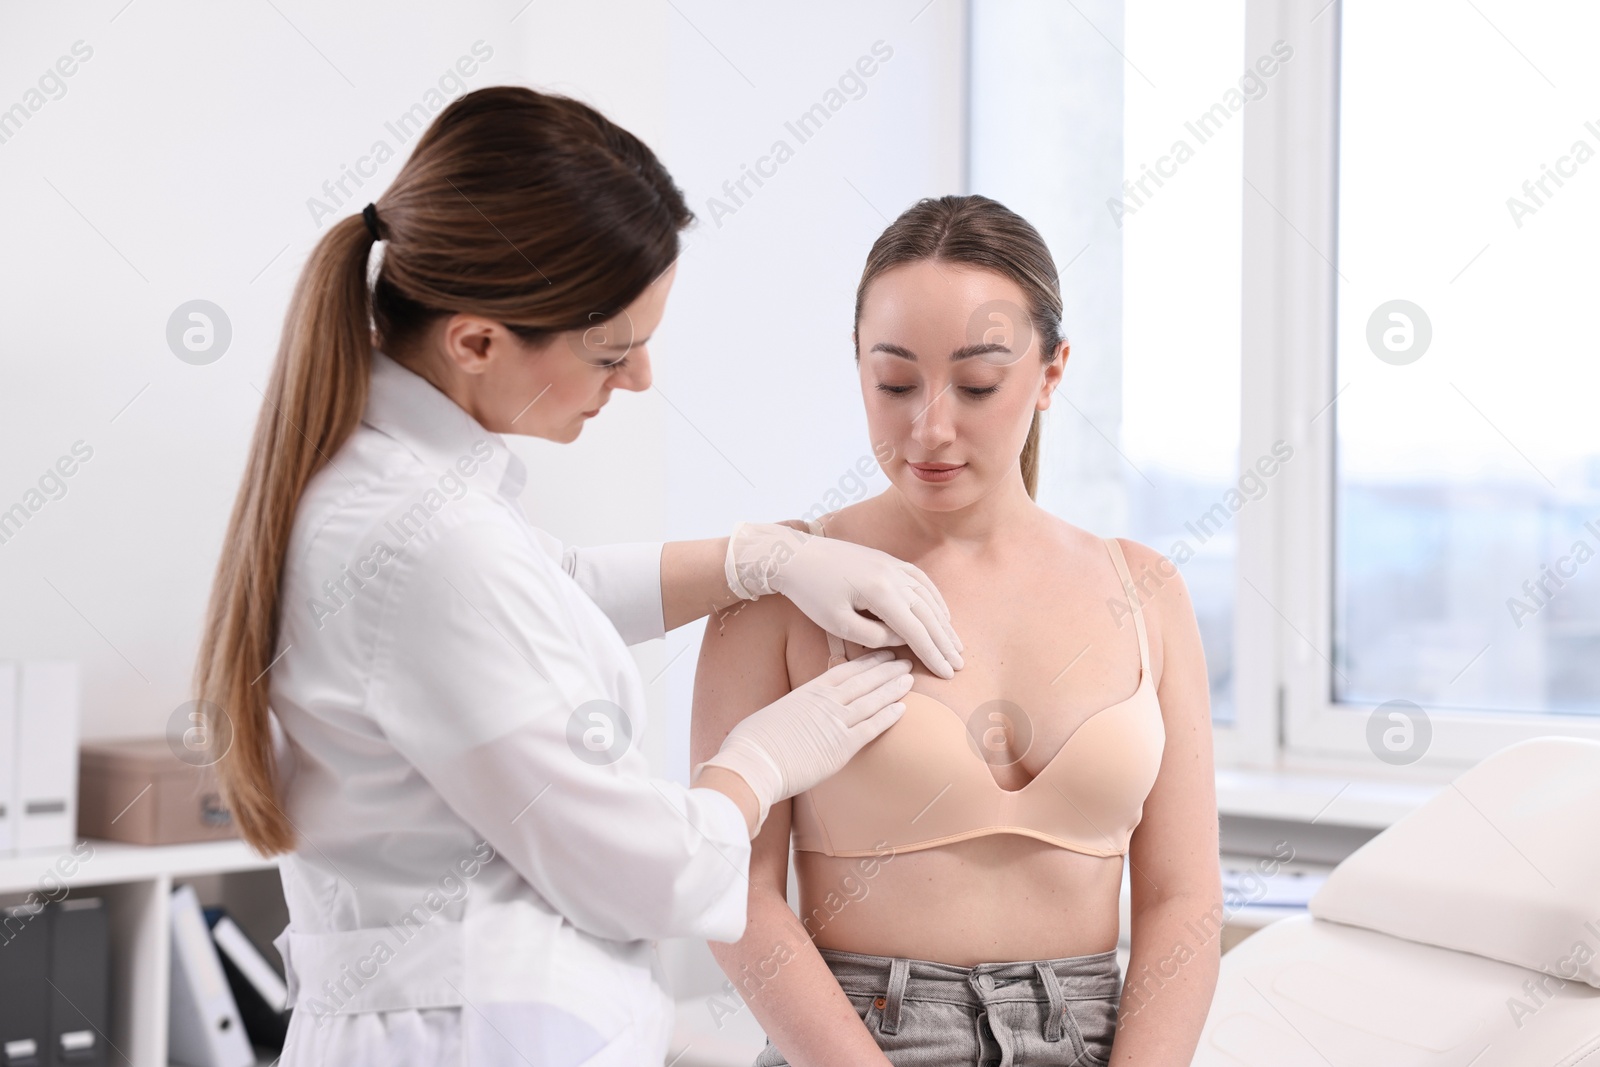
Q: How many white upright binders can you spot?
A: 2